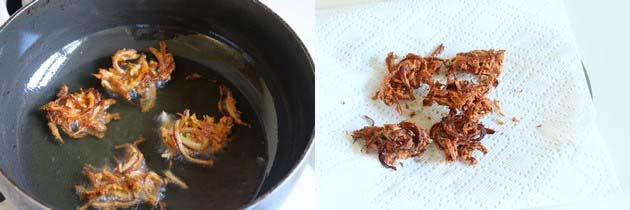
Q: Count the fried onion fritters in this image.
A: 9